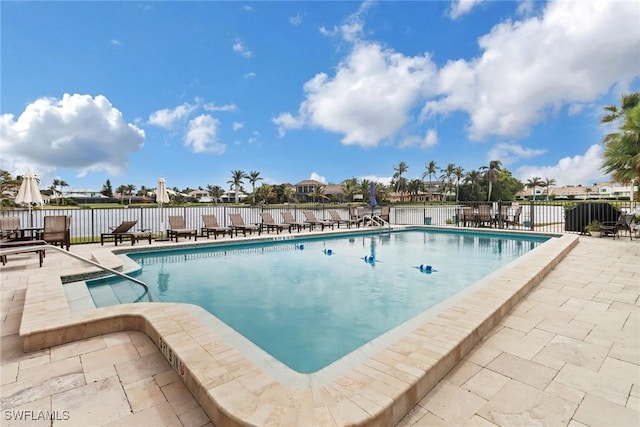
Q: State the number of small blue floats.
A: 4